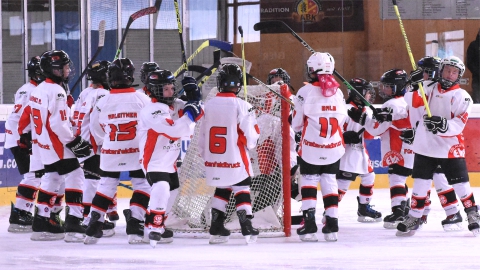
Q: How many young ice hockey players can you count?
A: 13